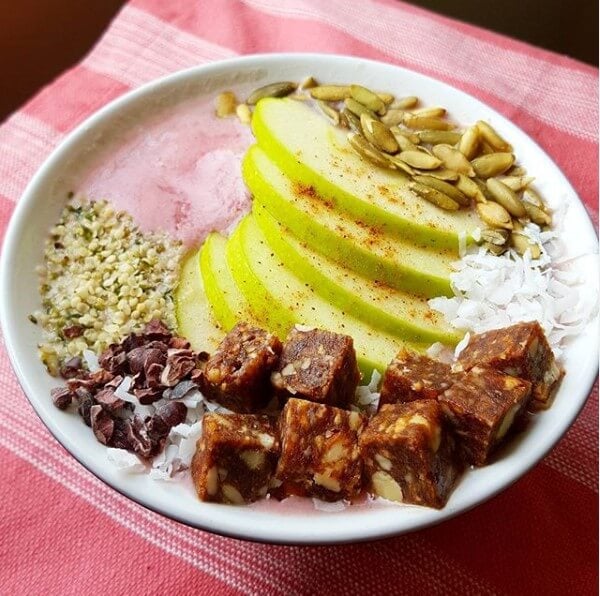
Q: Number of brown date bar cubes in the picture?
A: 8